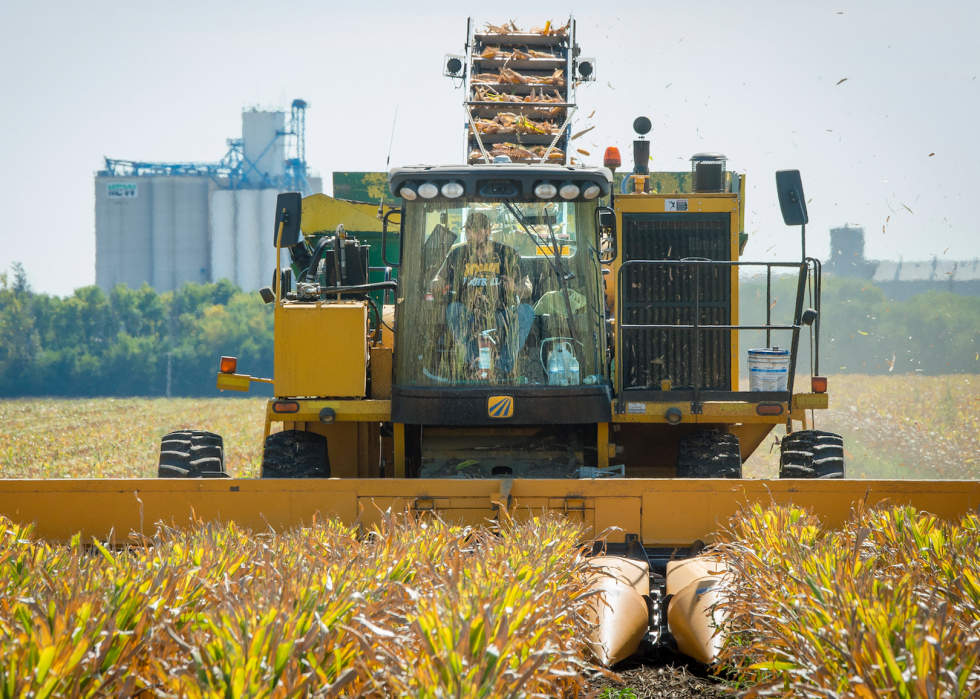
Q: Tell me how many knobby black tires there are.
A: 4